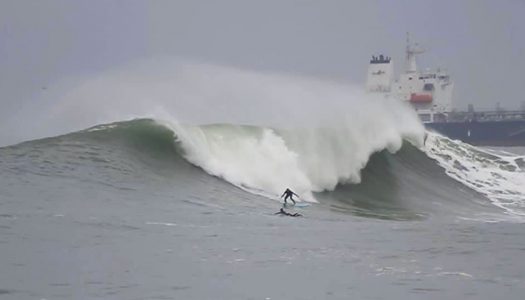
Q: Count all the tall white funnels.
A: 1